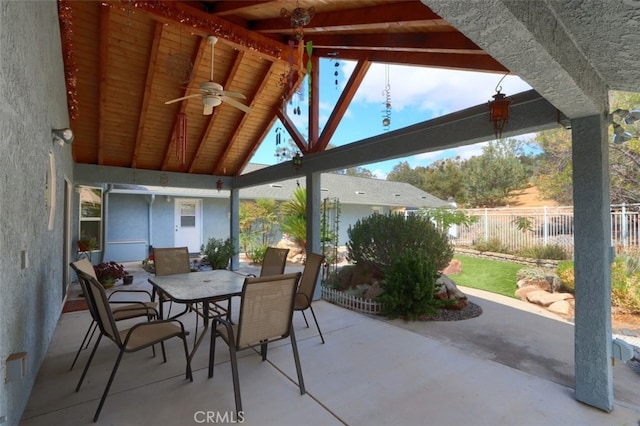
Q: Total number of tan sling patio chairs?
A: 6